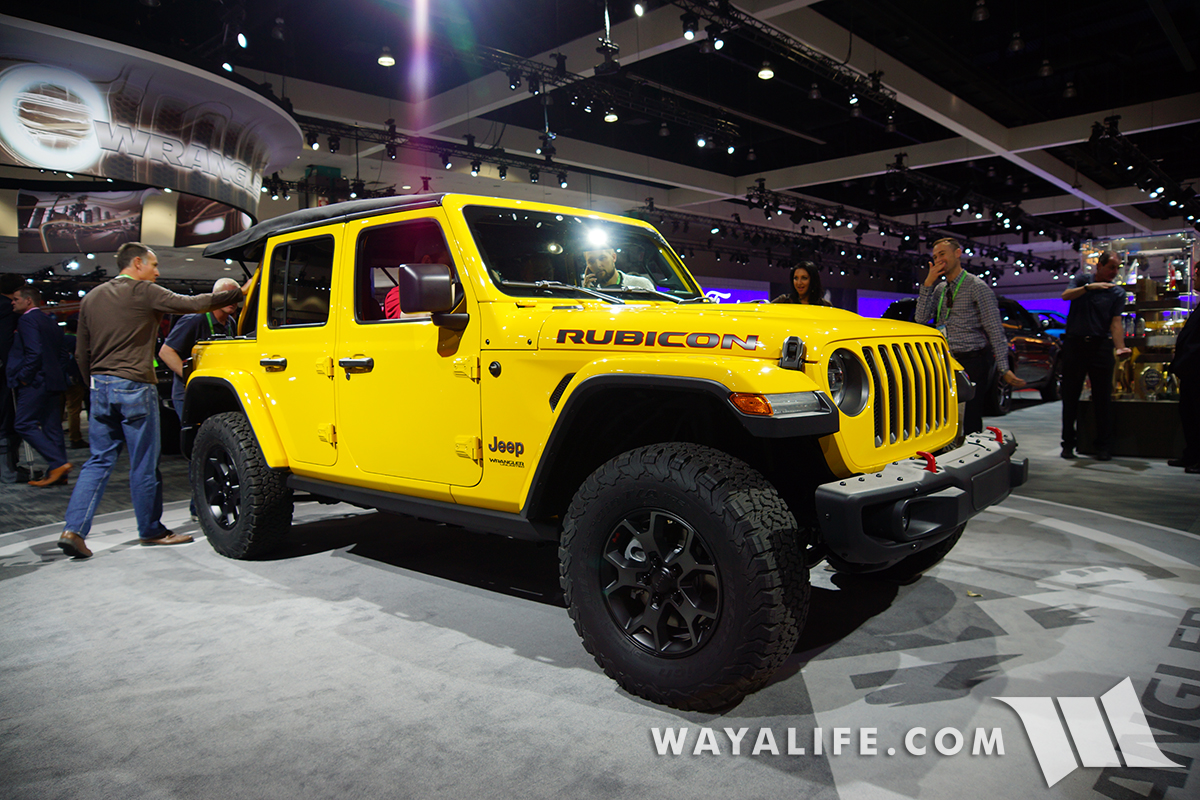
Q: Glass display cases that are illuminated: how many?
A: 1